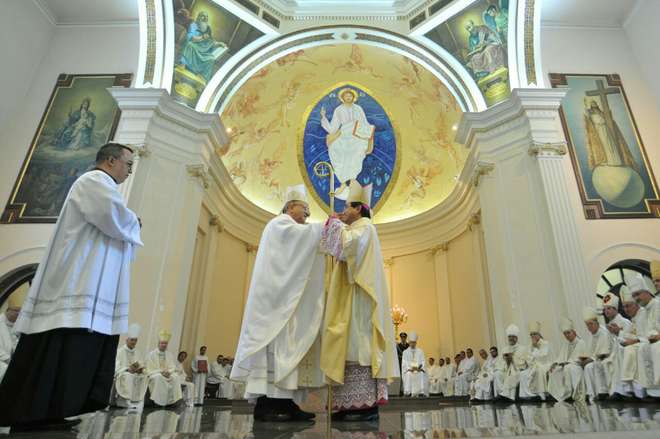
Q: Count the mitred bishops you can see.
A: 14